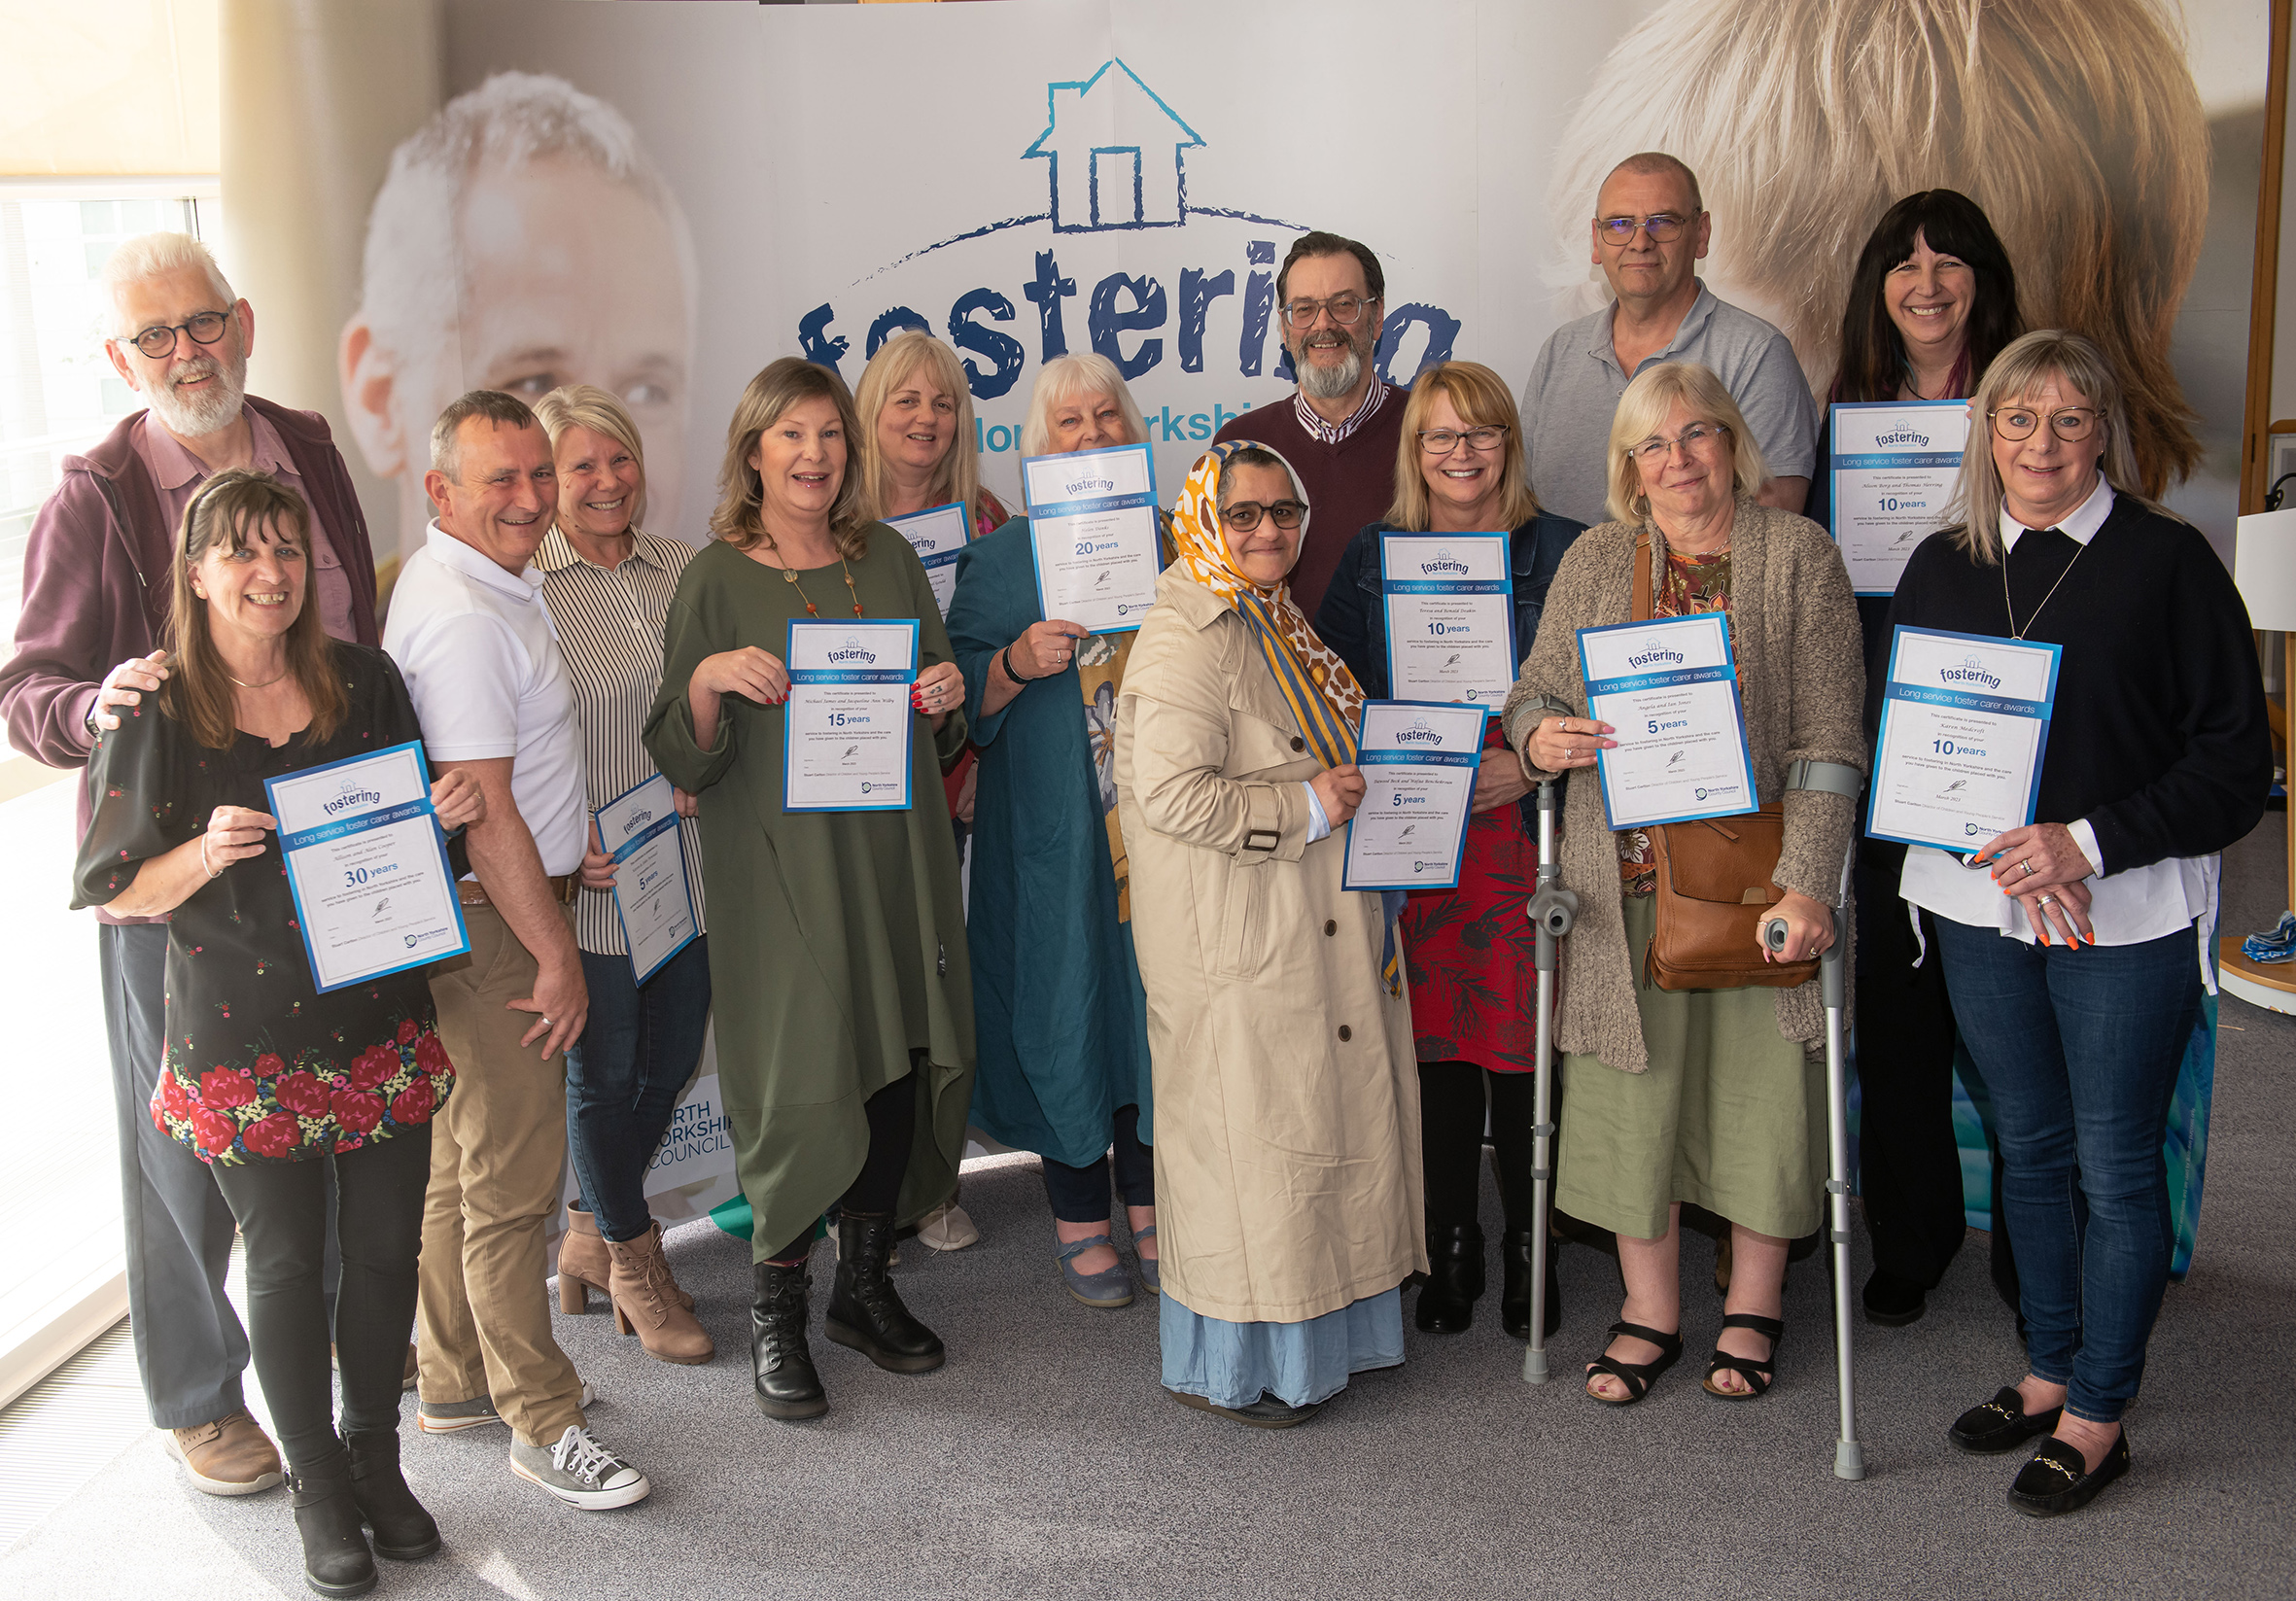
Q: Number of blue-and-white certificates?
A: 10